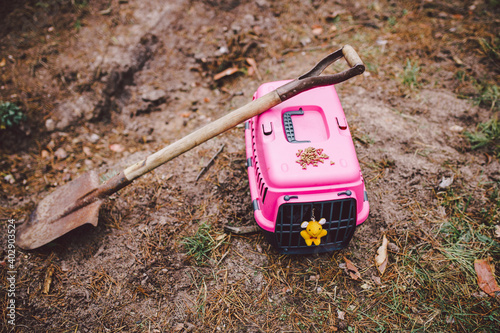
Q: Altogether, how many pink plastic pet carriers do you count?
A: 1